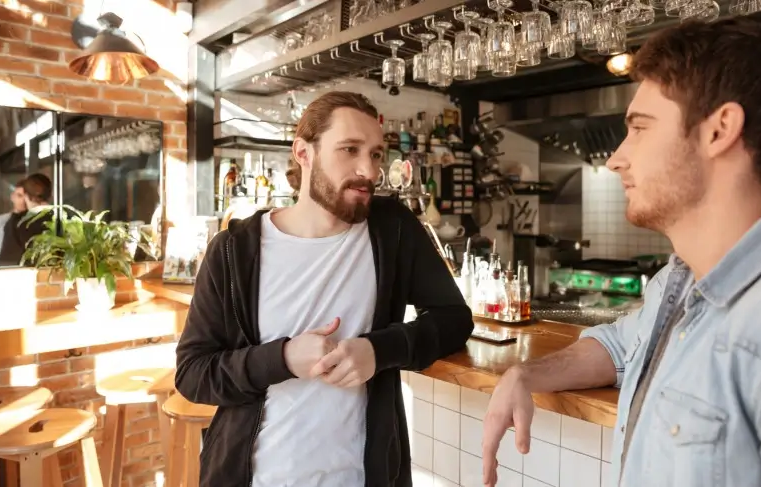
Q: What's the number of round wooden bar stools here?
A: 4